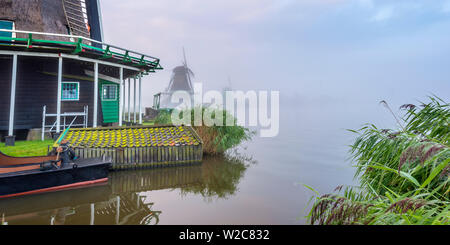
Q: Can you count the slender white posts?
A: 8